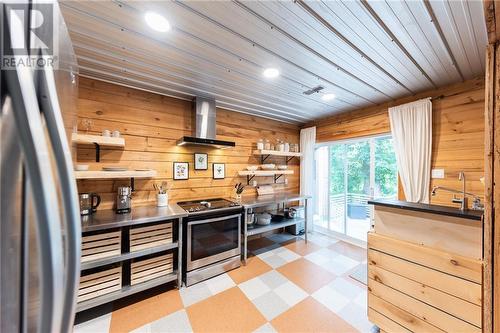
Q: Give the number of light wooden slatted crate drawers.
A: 4